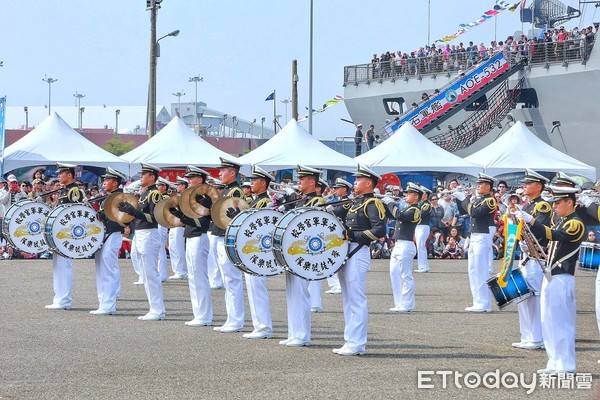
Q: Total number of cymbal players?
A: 4